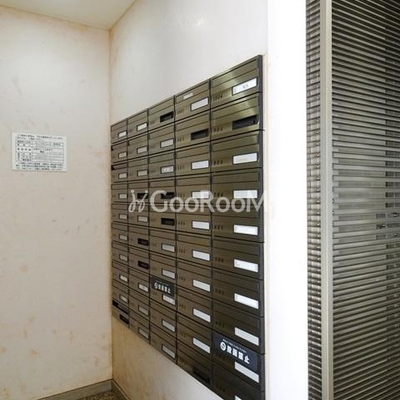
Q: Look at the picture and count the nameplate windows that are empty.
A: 10